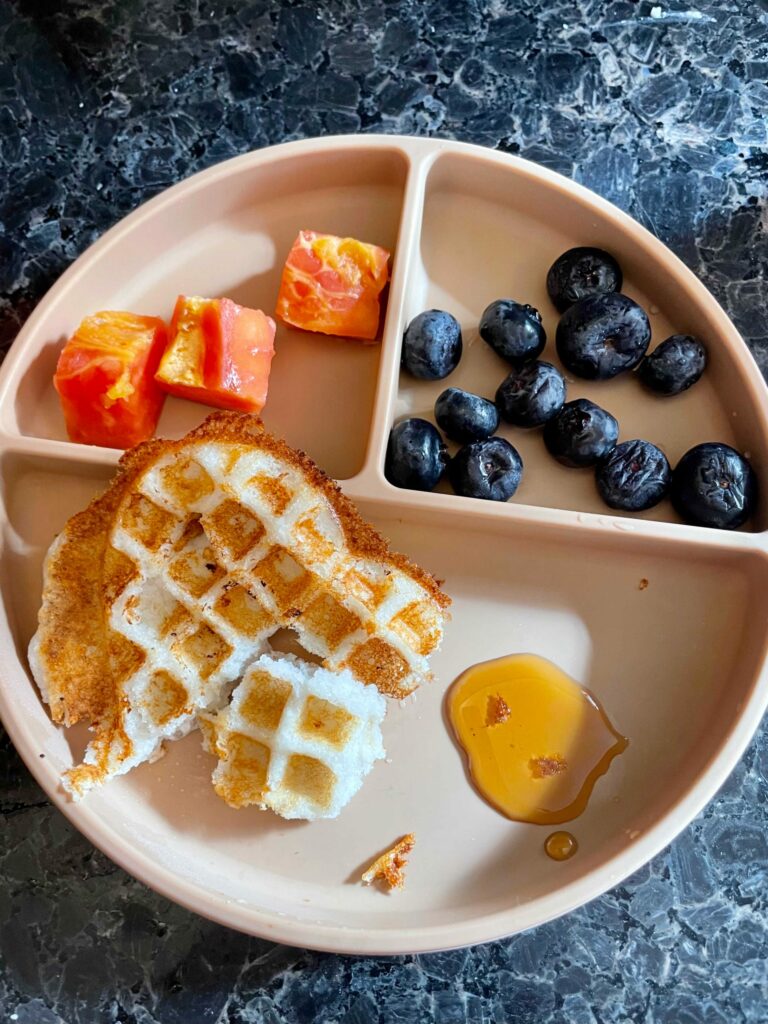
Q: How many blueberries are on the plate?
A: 12